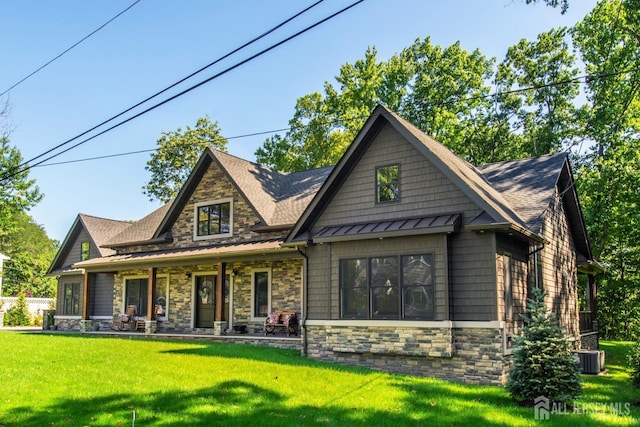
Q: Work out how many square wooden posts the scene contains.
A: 3